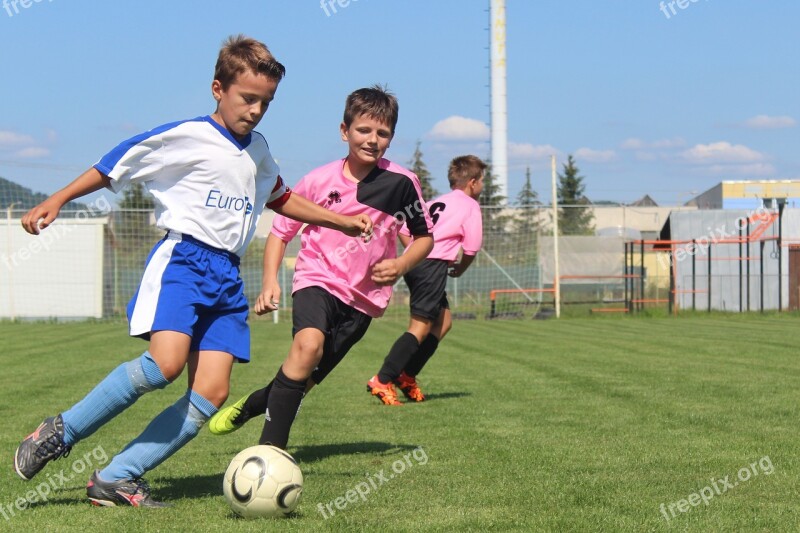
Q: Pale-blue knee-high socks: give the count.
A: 2